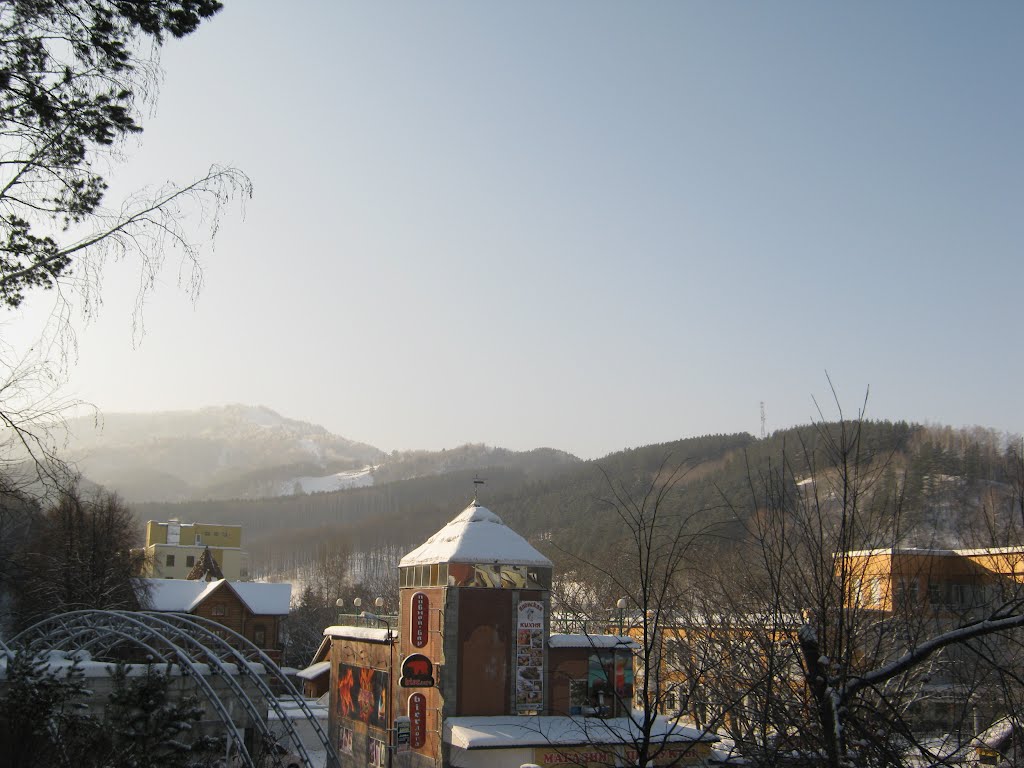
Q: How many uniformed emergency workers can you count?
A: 0